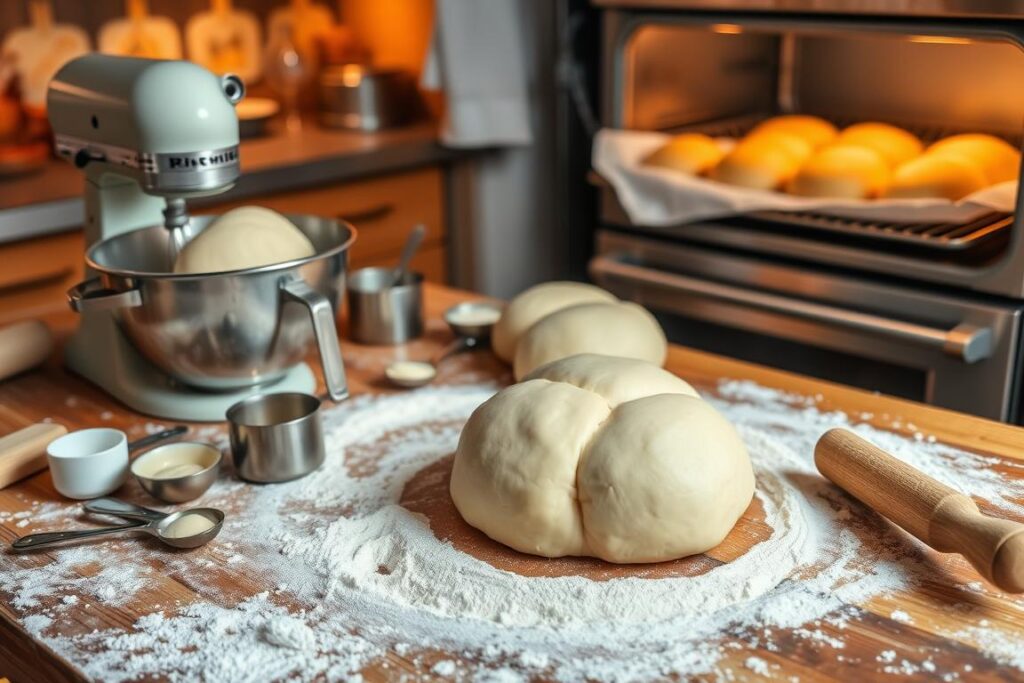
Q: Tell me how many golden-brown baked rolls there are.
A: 7